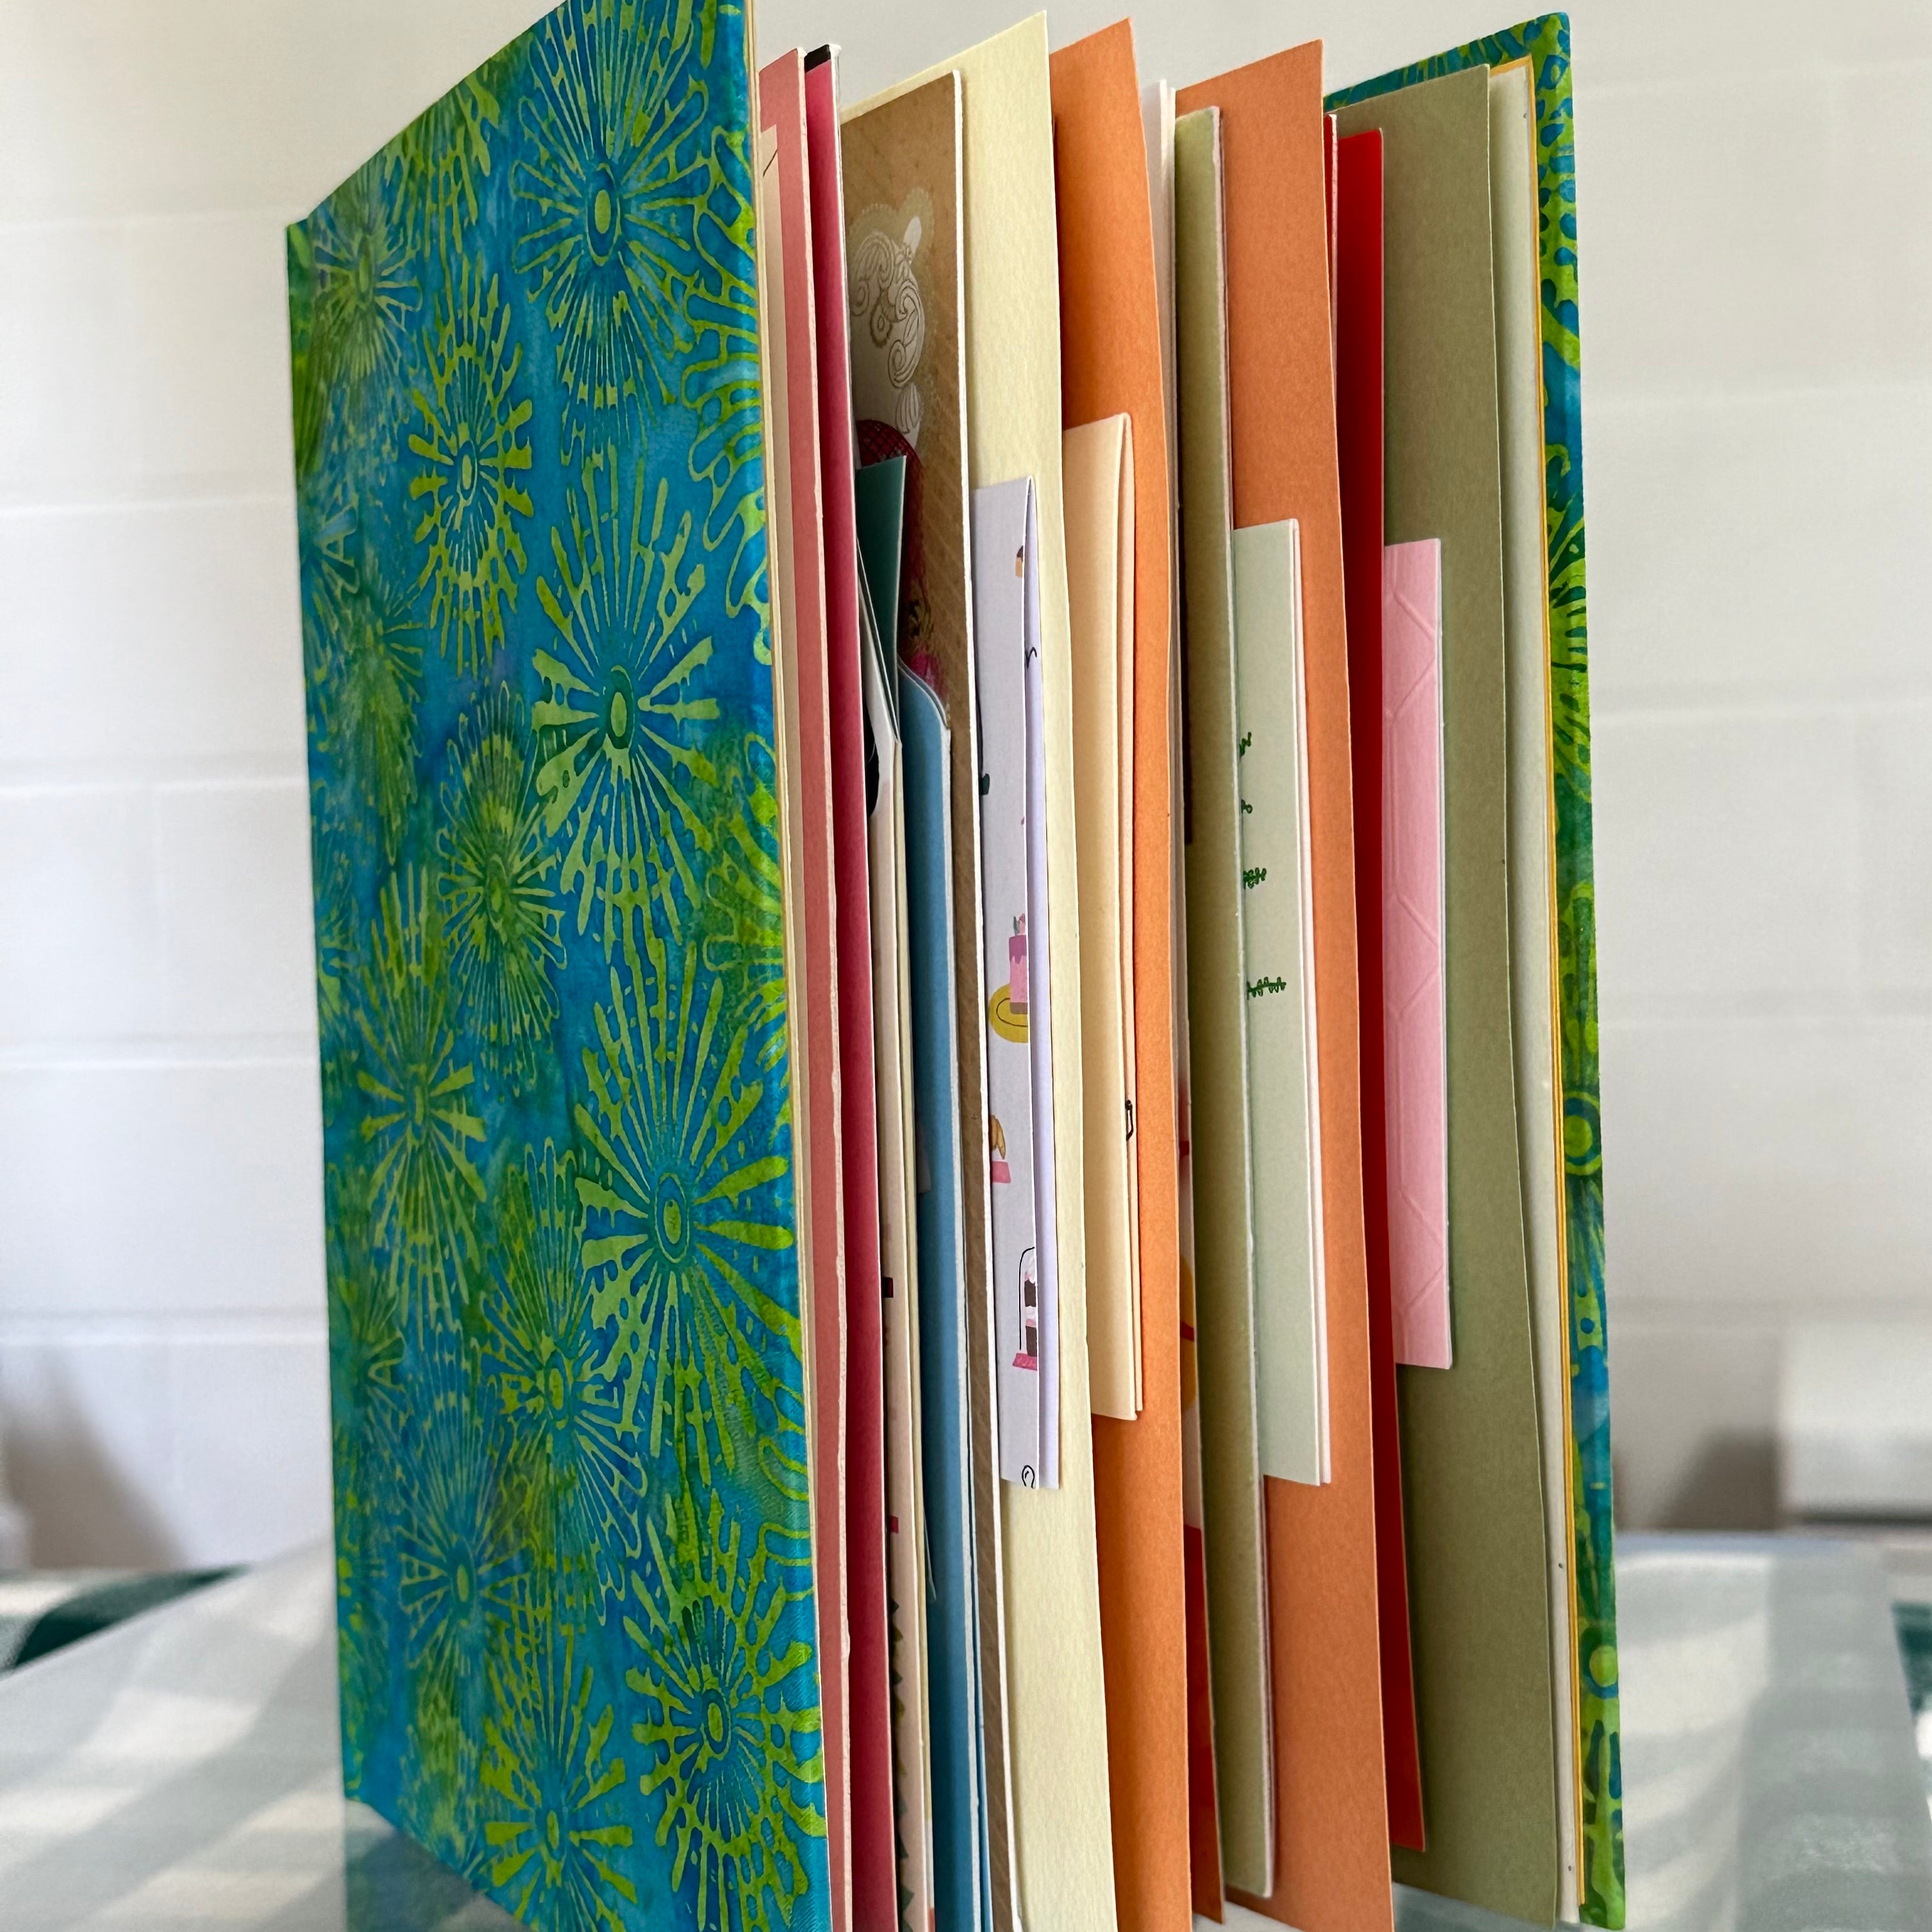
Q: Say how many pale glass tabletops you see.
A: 1